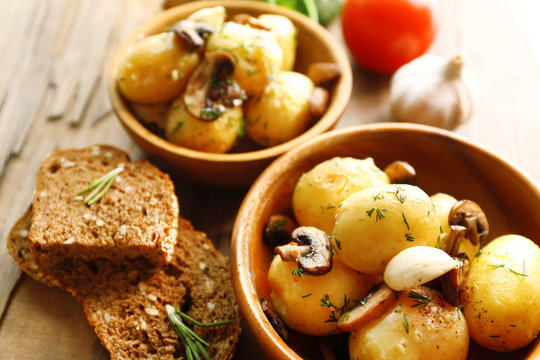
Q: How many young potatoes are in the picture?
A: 12